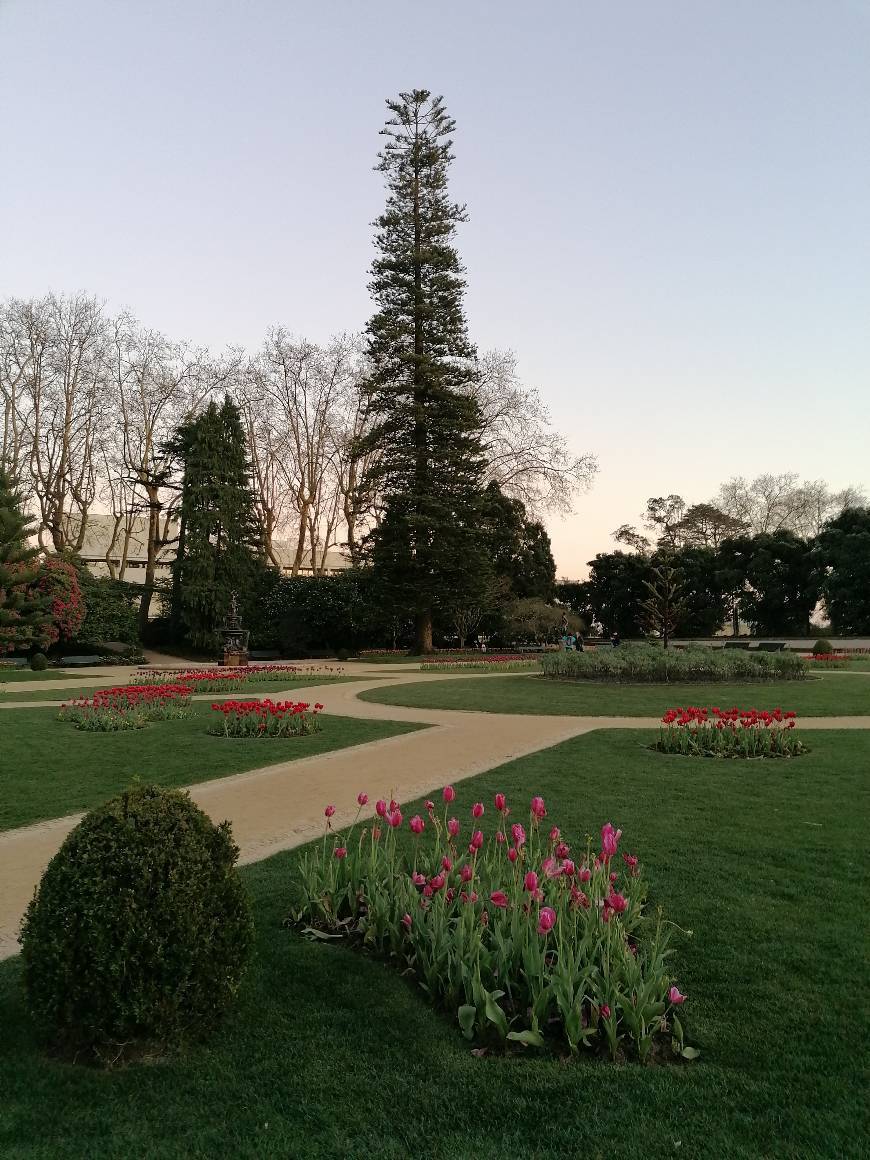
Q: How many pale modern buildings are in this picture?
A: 1